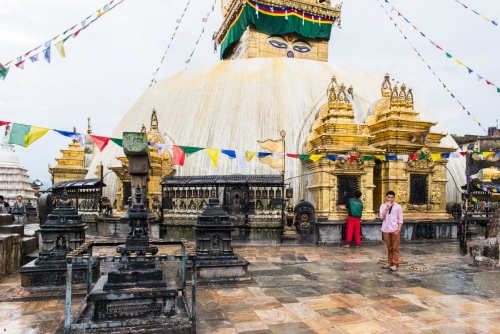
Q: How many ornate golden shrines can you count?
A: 4